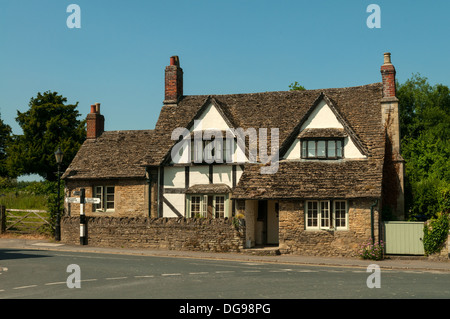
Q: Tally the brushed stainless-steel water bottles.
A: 0